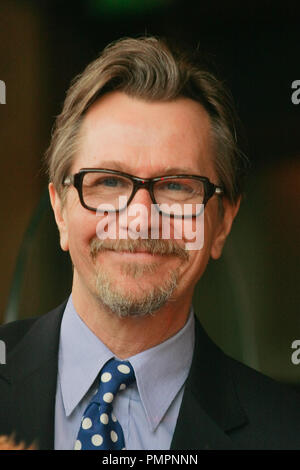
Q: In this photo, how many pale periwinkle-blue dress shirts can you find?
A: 1